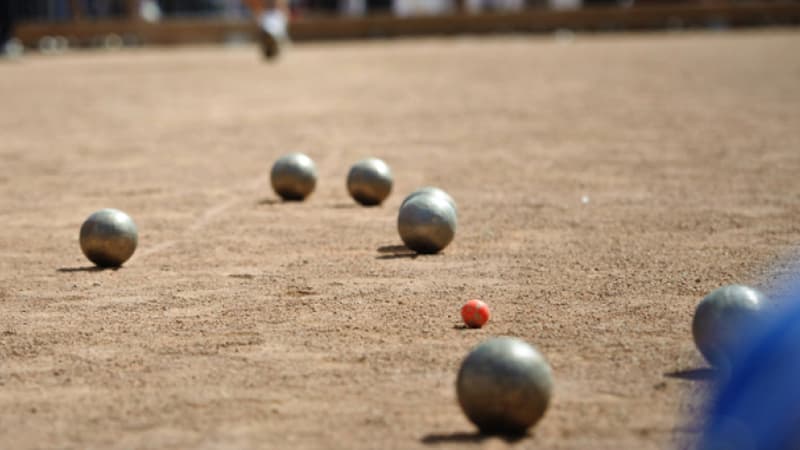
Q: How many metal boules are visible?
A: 7